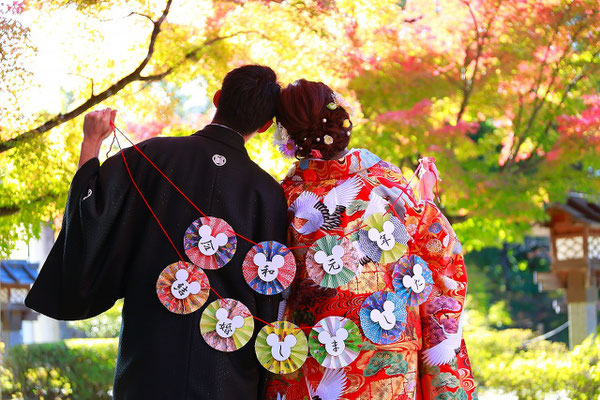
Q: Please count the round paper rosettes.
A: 10